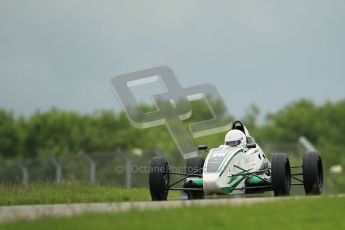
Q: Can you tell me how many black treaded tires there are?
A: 4